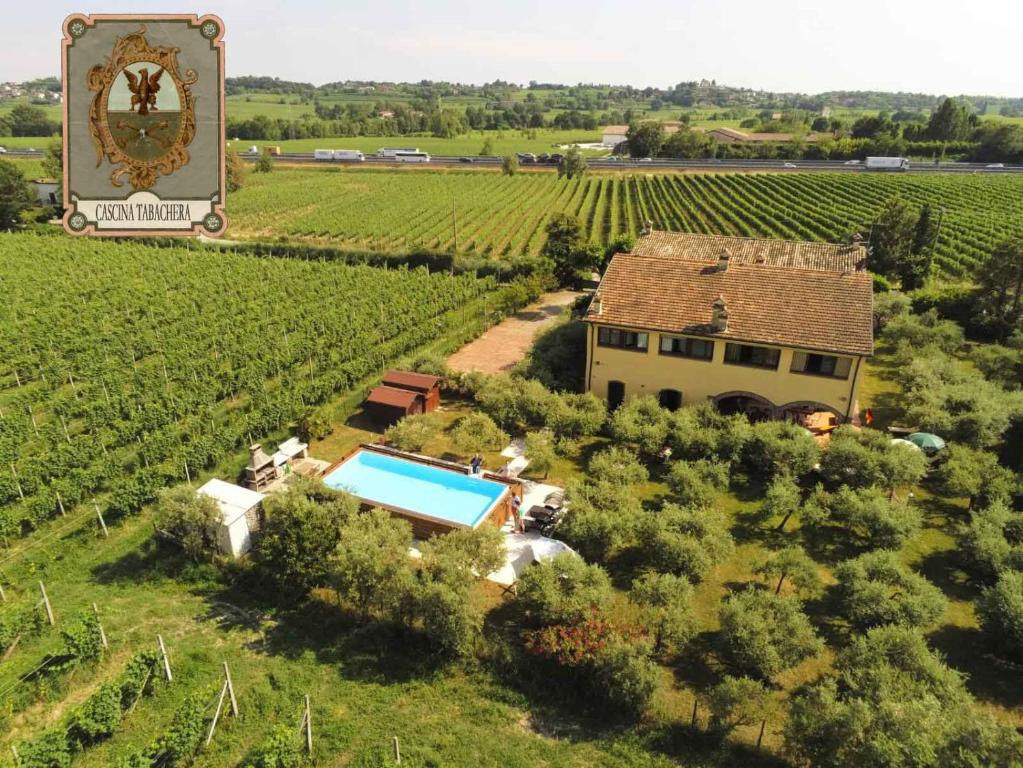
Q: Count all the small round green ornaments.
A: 4